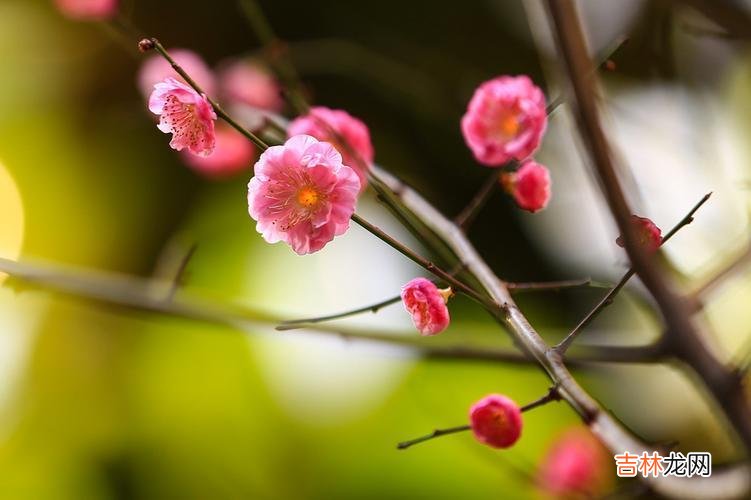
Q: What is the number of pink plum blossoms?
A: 13